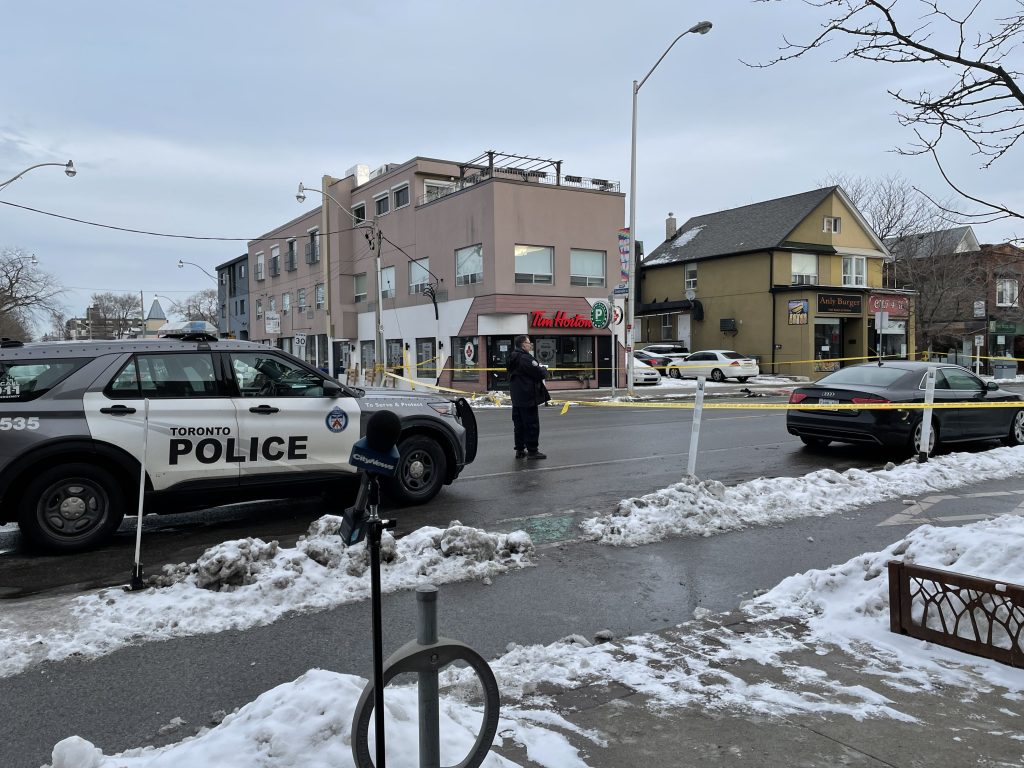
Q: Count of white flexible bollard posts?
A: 3